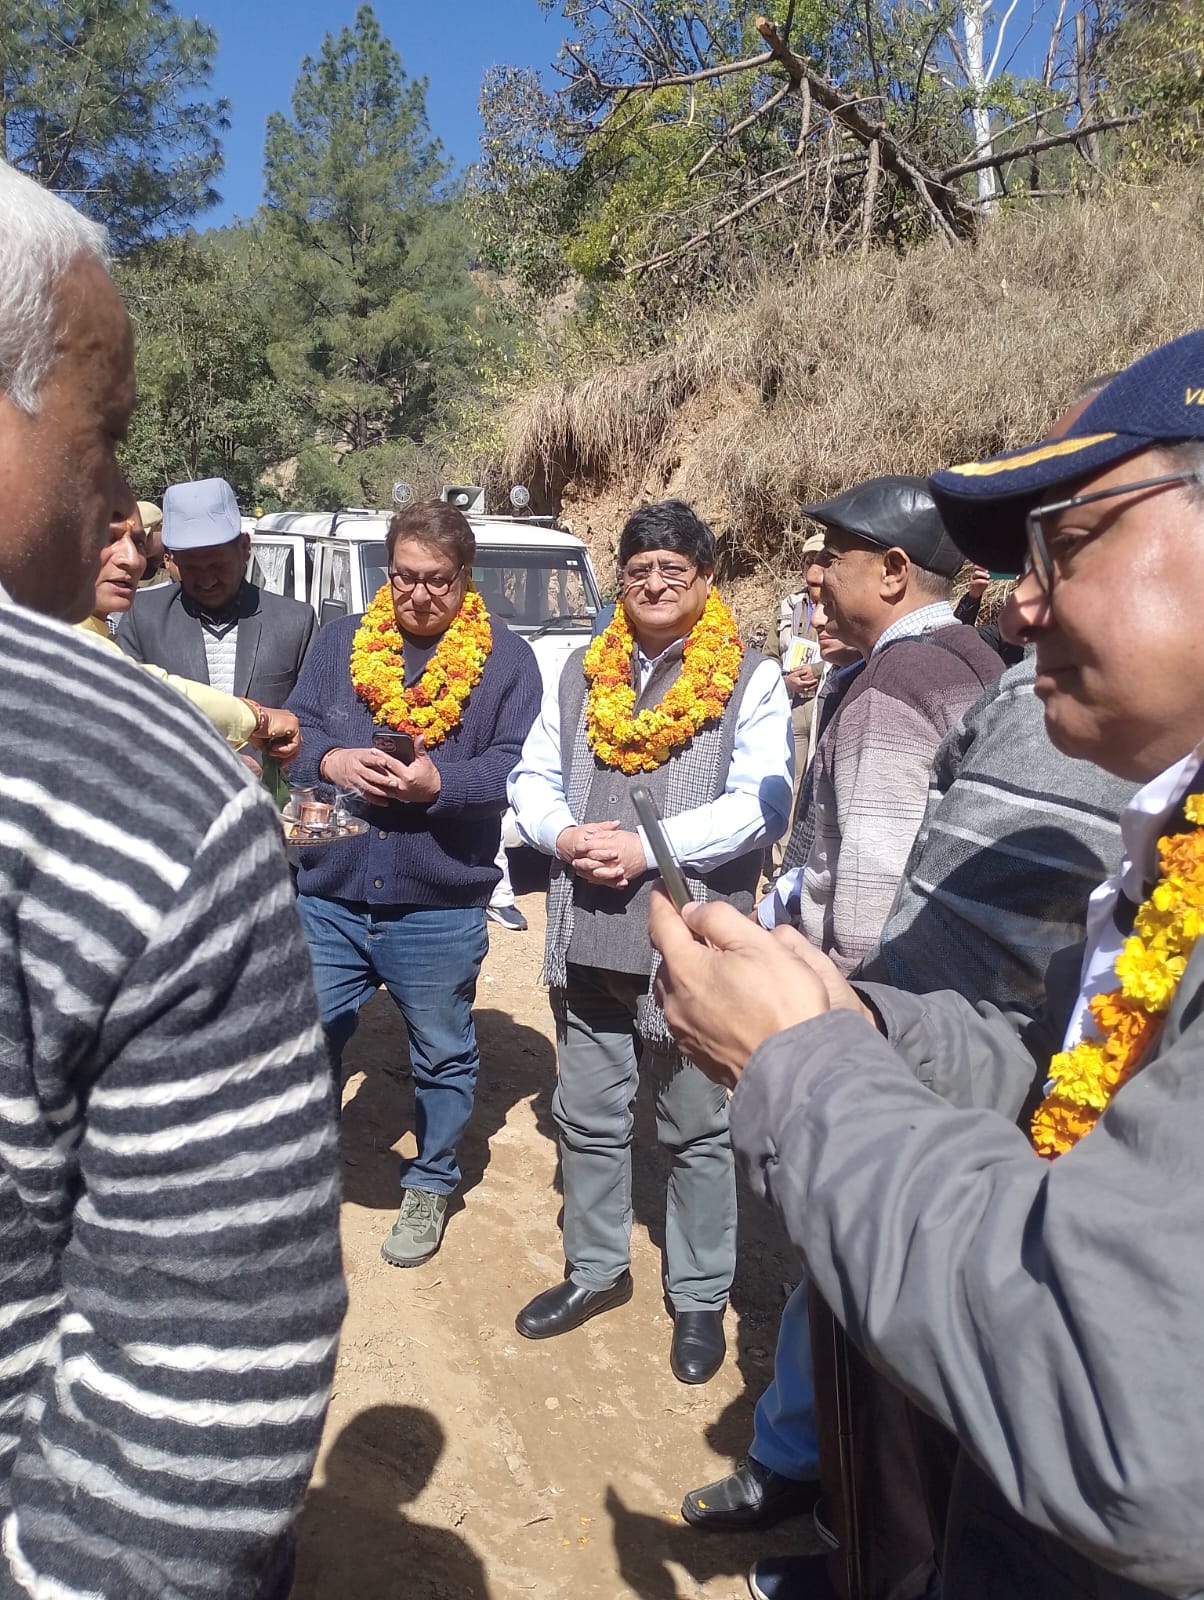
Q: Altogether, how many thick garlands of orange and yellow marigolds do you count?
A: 3